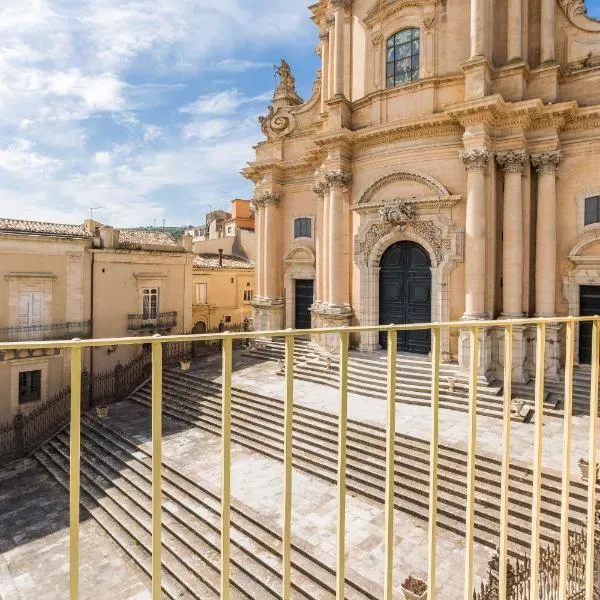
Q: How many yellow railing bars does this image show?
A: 12